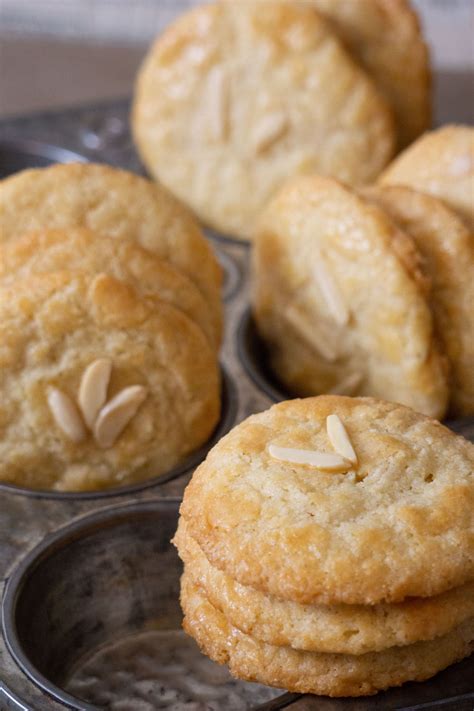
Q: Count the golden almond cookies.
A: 11